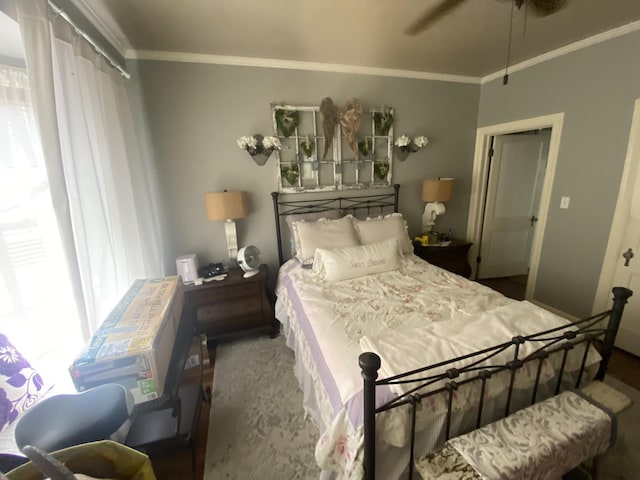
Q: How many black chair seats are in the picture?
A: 1